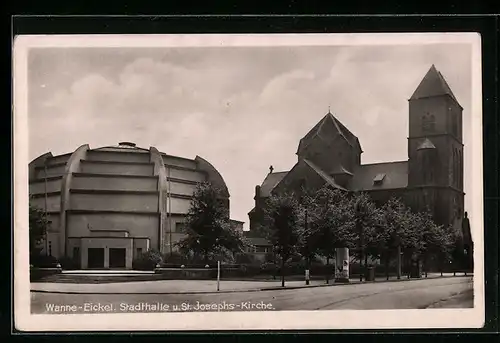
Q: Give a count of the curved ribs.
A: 4